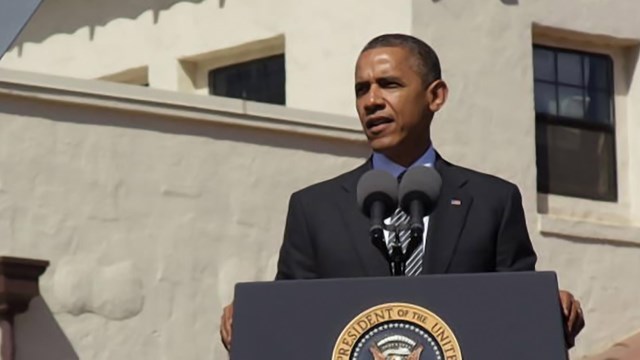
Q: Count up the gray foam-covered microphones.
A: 2